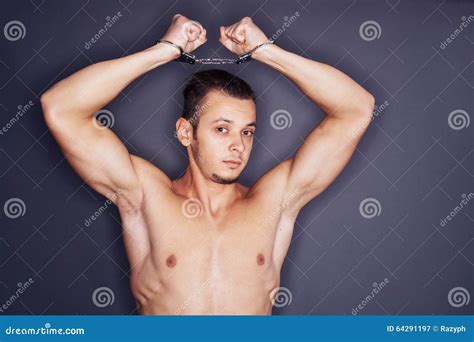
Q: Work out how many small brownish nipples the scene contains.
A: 2